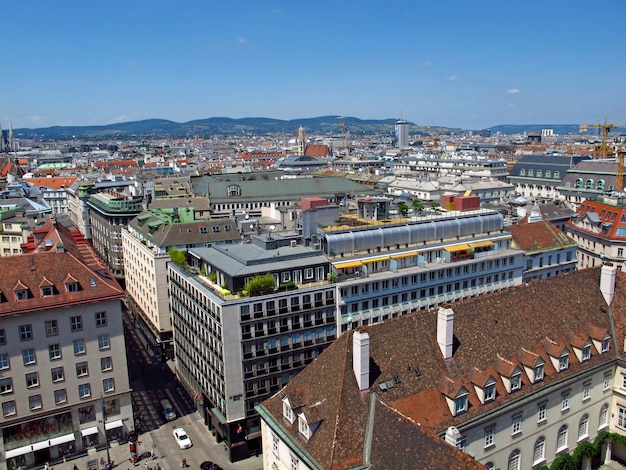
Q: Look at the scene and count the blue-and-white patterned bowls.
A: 0